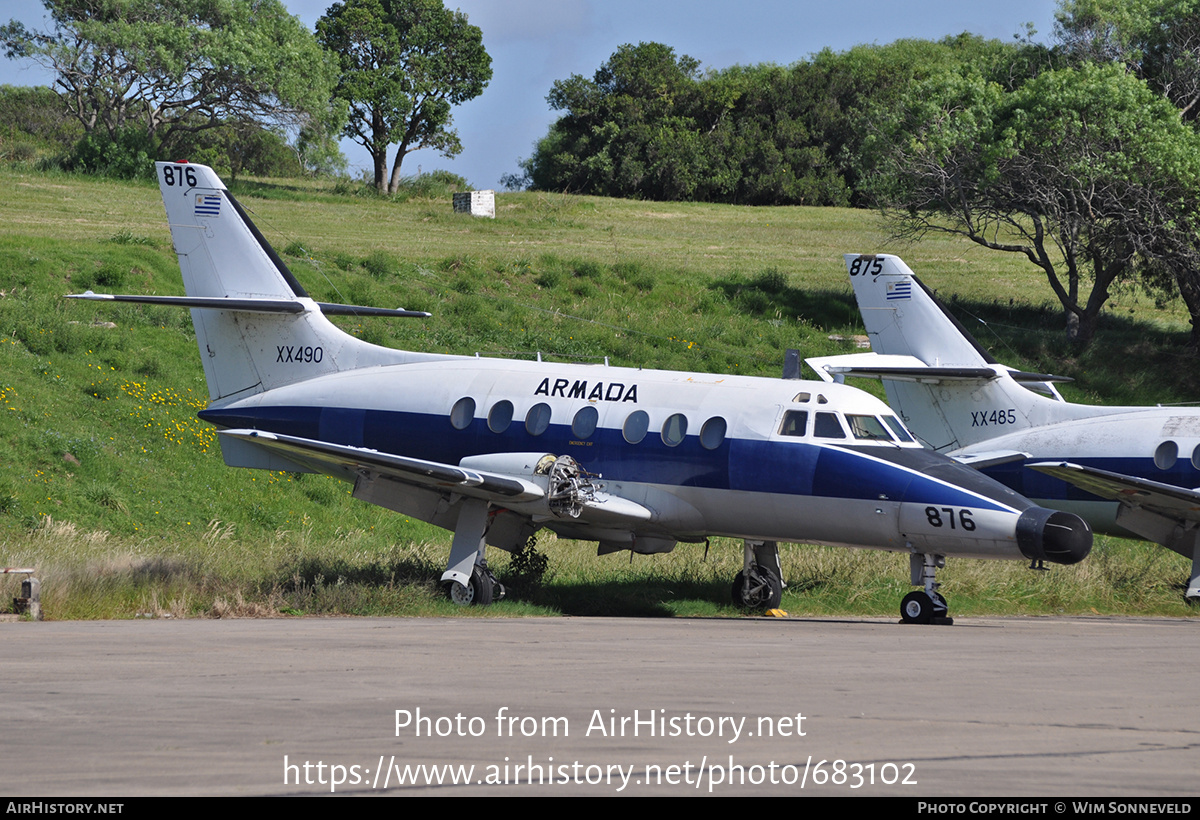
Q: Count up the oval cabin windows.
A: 9